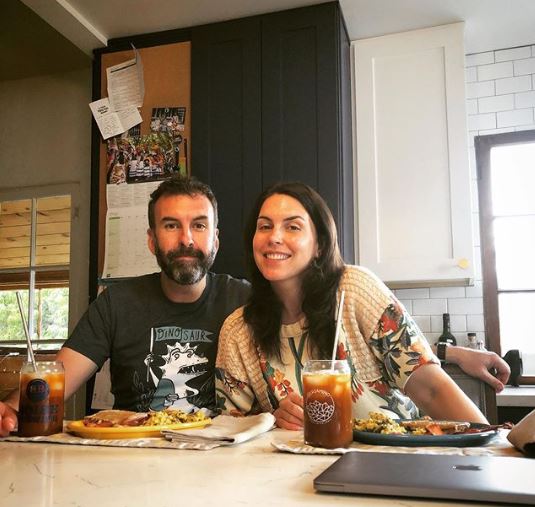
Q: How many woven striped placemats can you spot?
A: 2